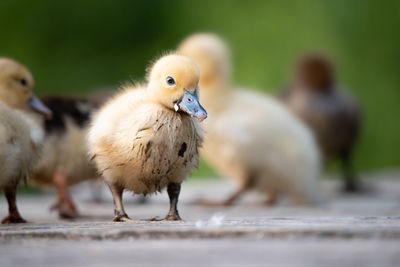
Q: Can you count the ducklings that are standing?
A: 5